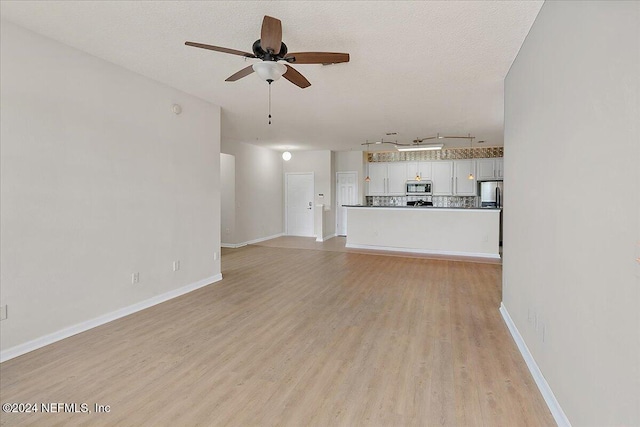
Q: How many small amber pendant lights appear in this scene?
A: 3